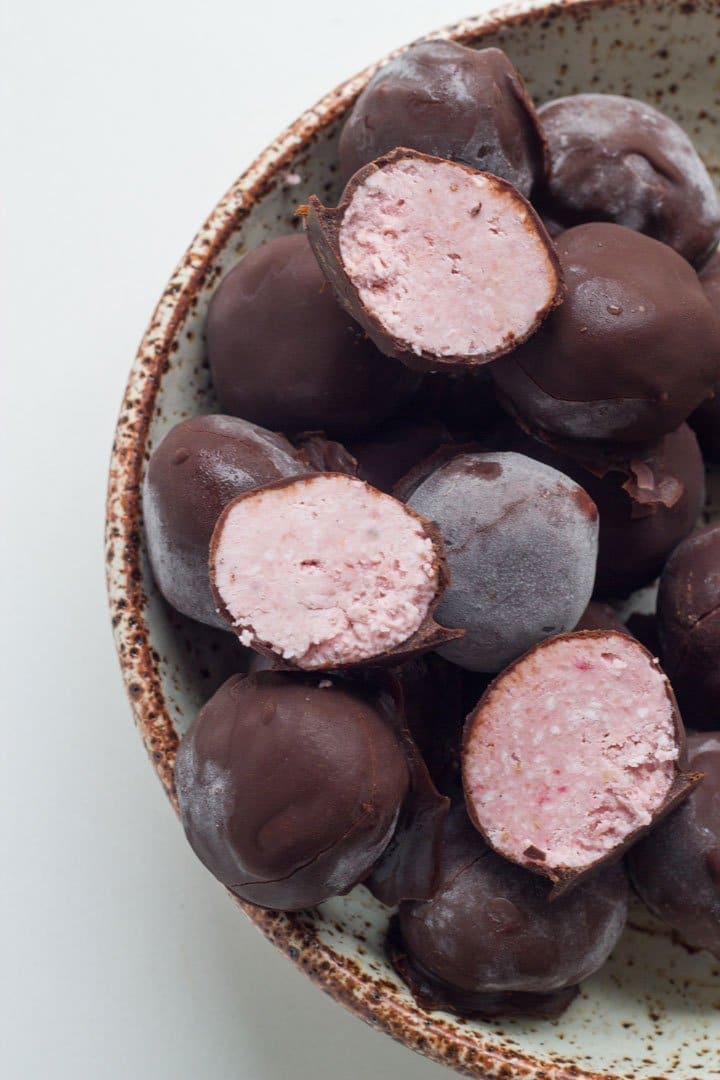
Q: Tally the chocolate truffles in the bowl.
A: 15